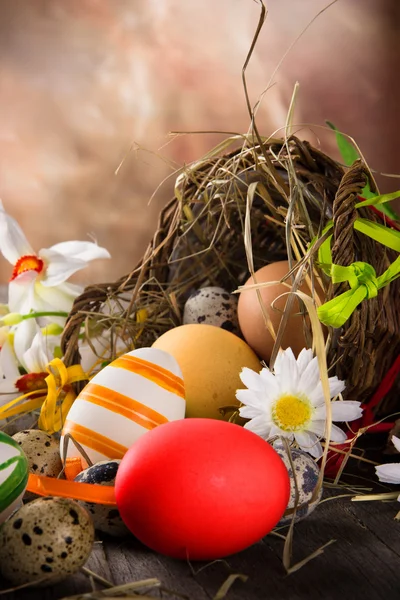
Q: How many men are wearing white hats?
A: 0